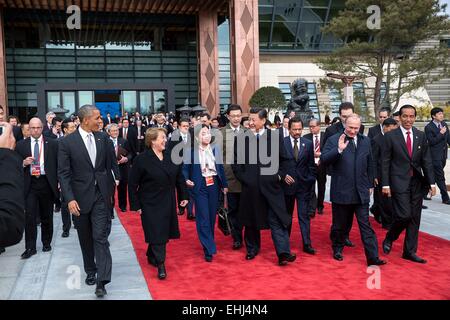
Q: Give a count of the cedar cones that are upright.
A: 0